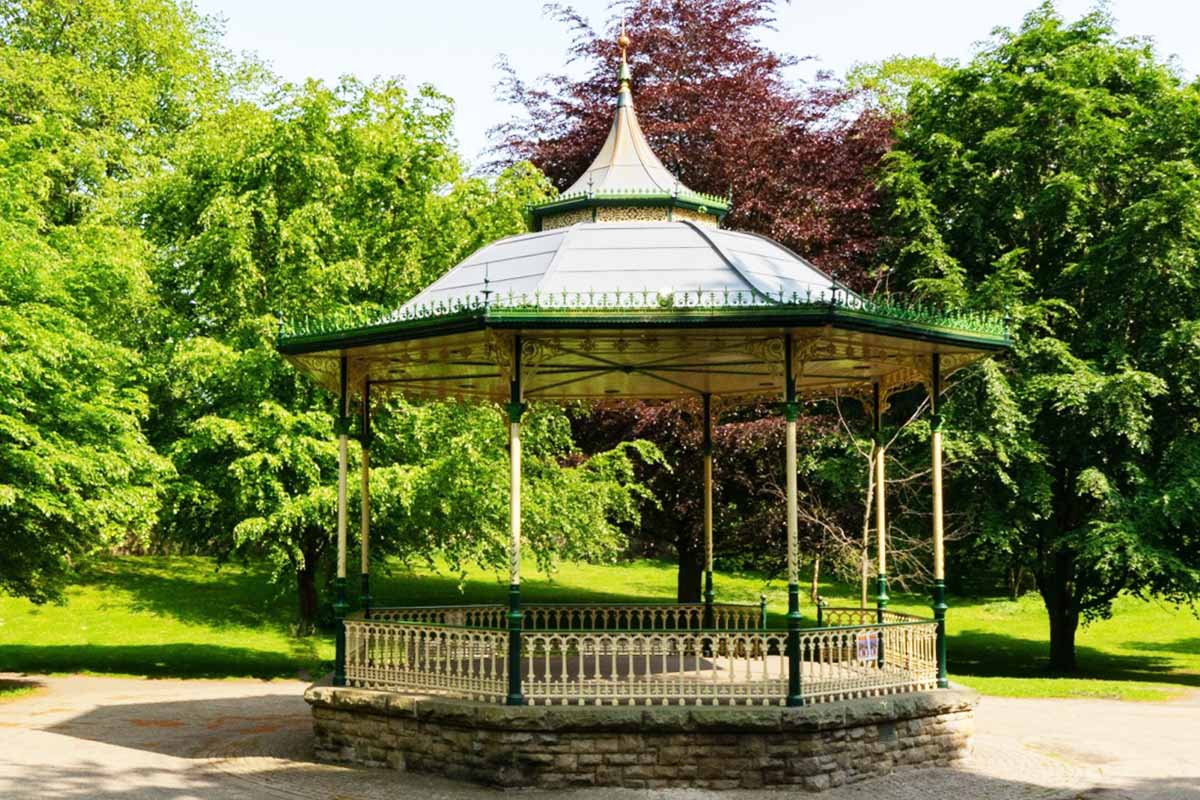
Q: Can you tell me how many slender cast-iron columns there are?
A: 7